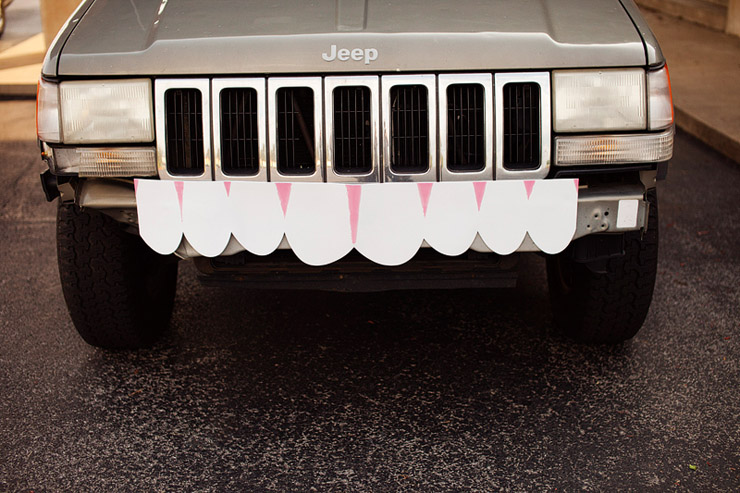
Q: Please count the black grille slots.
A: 7